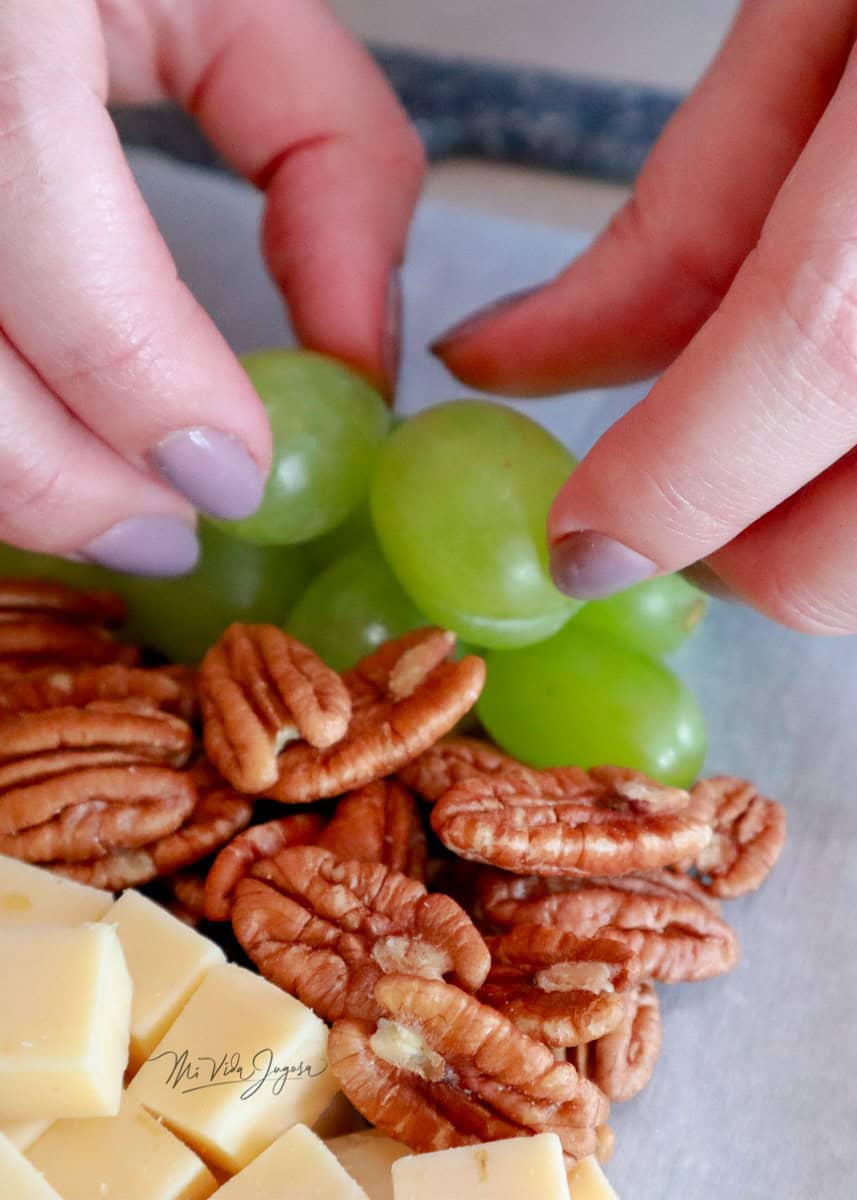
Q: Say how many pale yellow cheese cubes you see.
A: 11